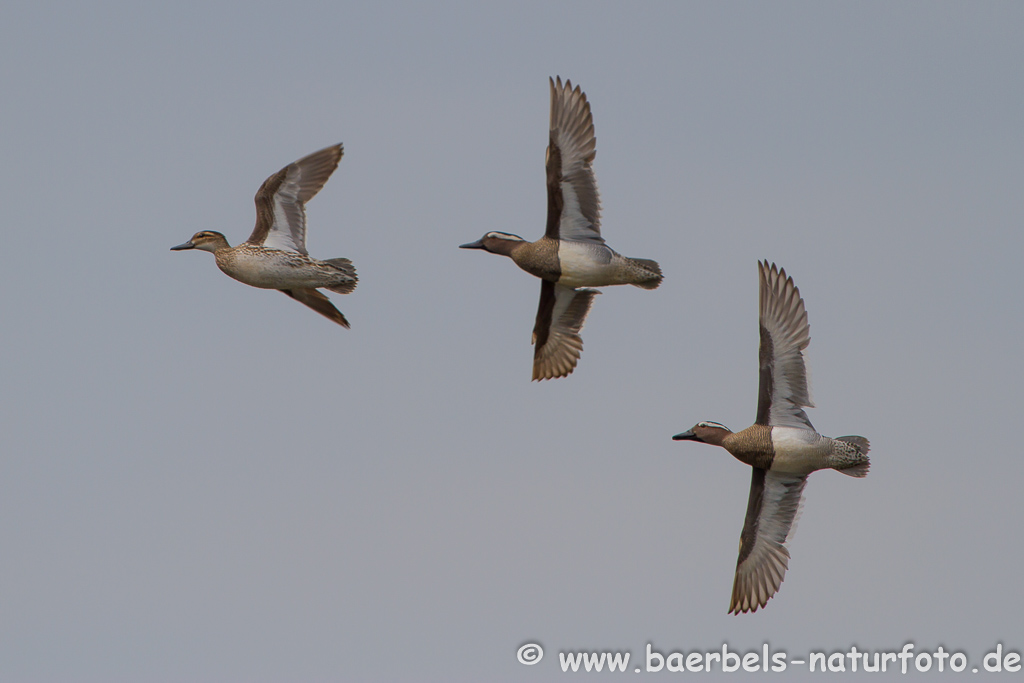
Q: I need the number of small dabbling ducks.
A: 3